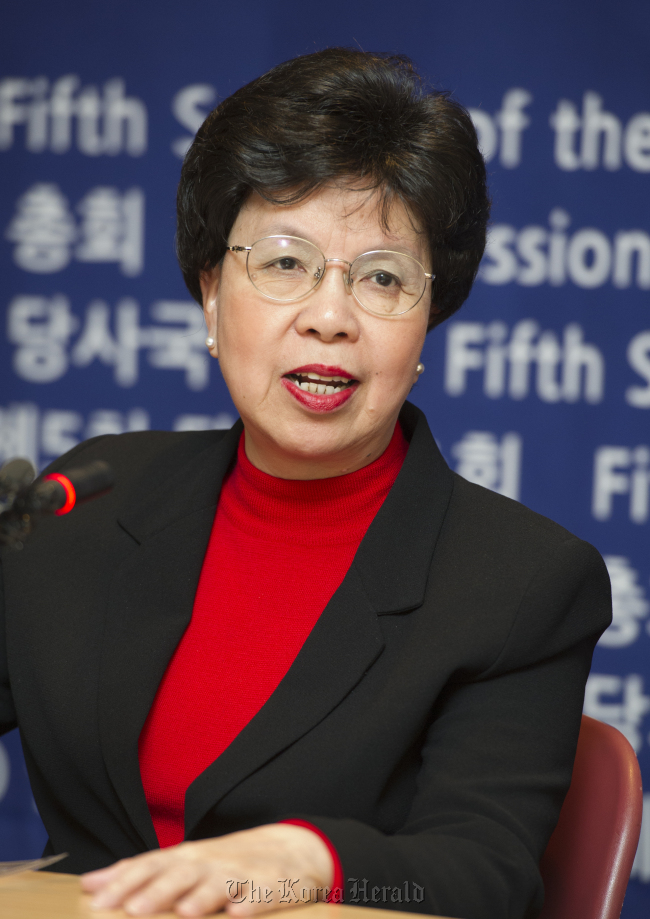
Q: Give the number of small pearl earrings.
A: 2